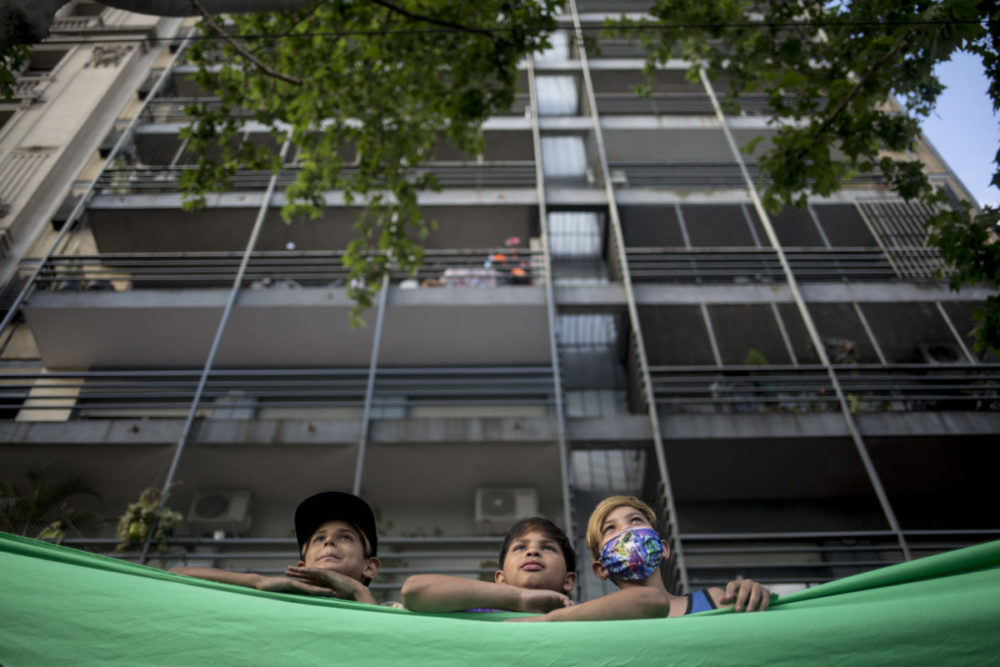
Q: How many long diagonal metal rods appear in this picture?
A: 6